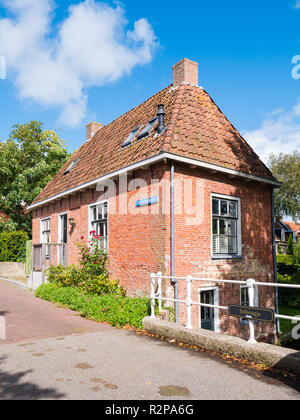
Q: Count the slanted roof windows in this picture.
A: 3